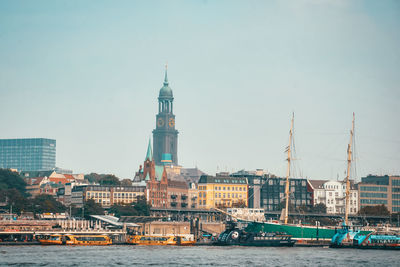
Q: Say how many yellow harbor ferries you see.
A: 2